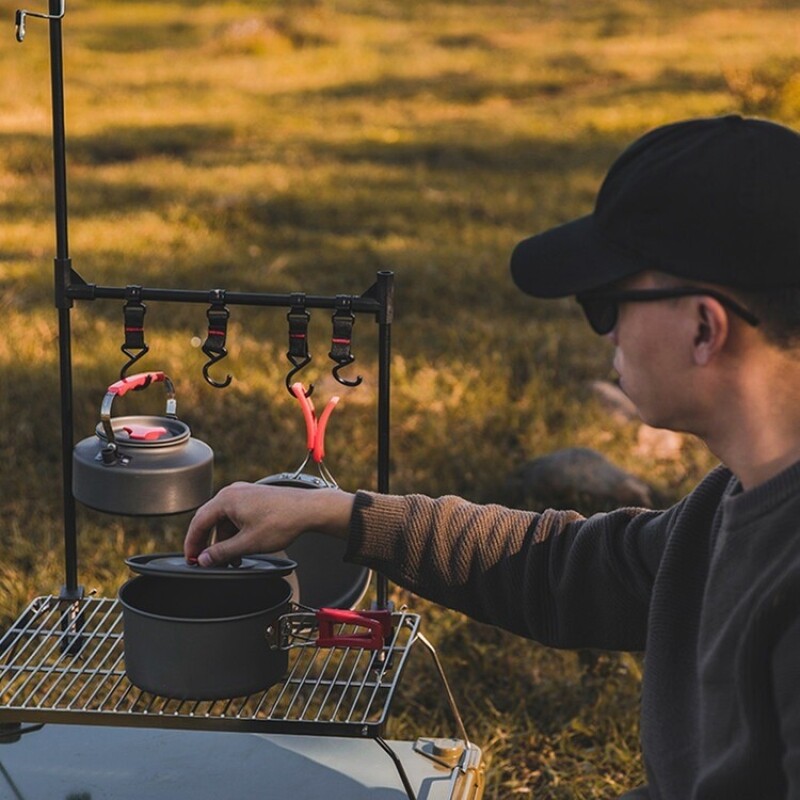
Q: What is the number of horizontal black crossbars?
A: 1